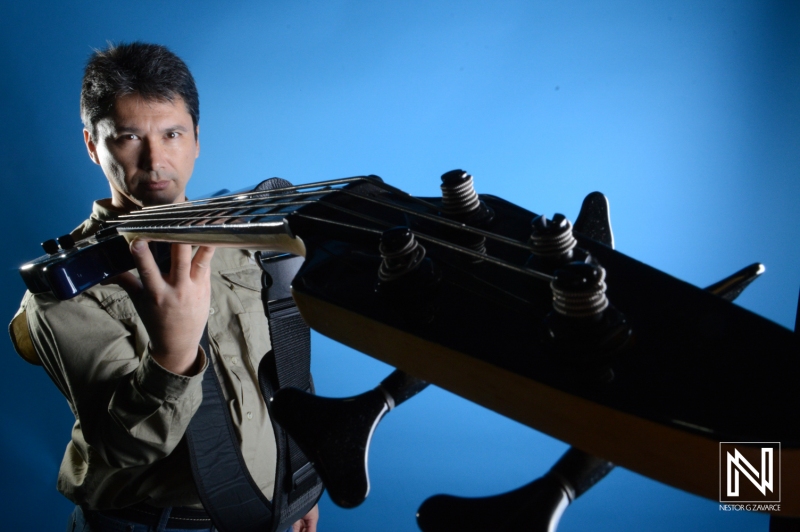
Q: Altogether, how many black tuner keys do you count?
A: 4